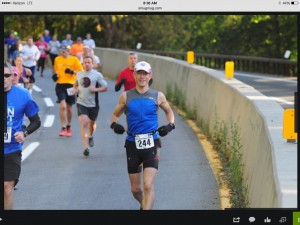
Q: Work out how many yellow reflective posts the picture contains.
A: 3